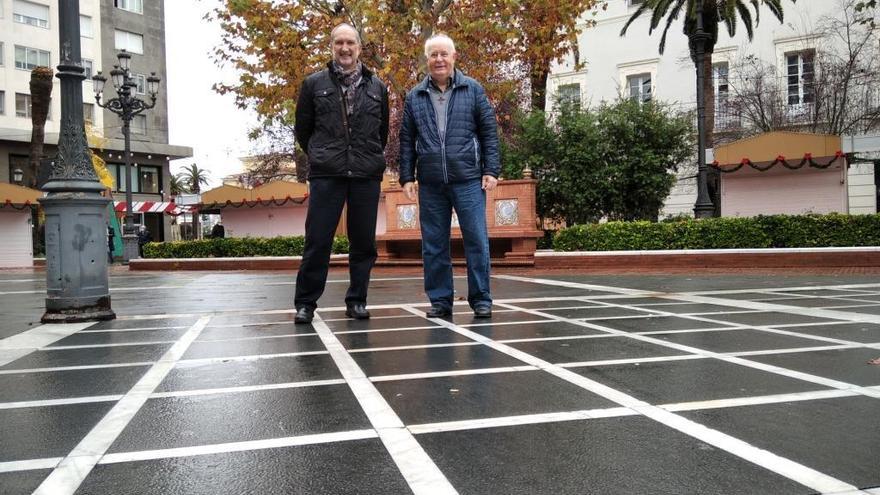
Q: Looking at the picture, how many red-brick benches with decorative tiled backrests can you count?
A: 1